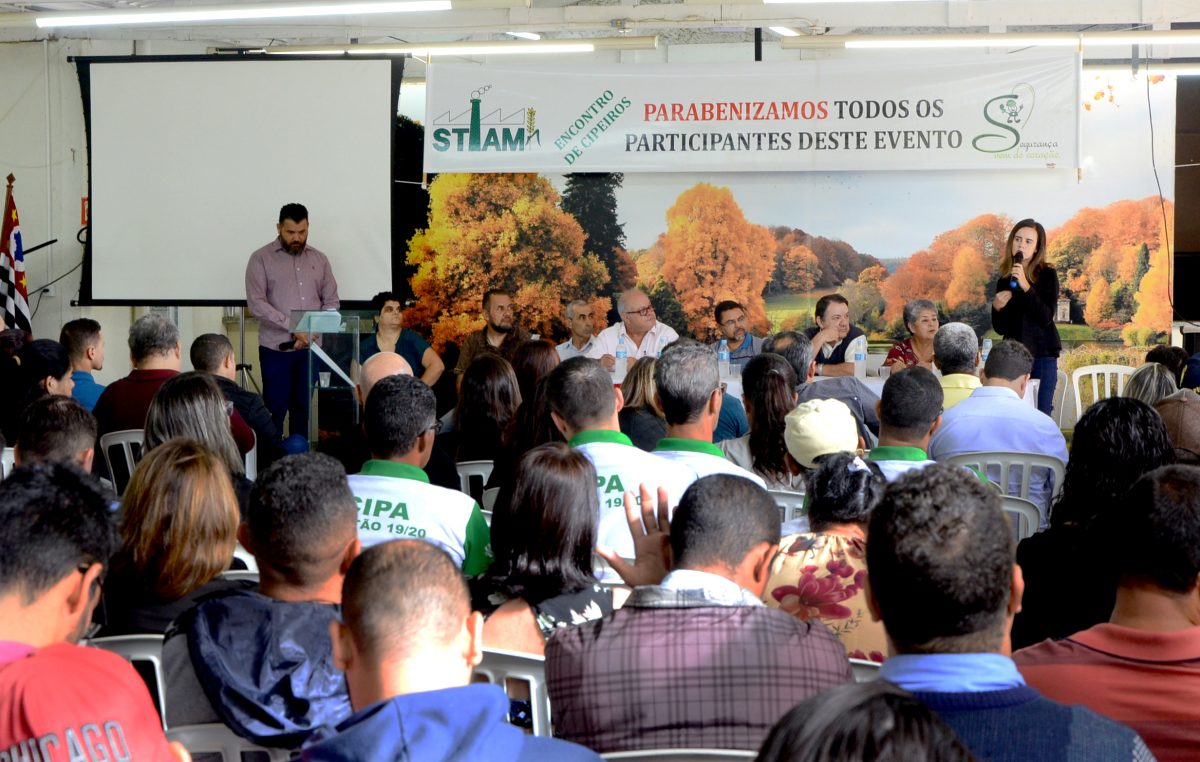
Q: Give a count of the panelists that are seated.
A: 7